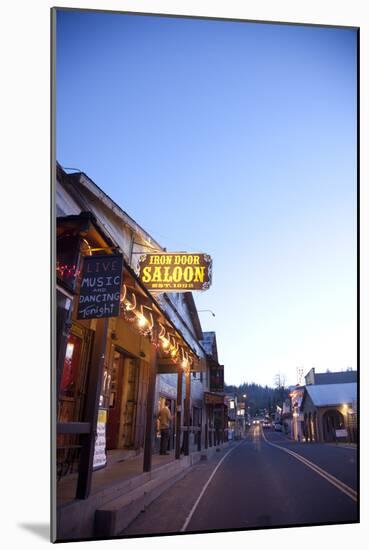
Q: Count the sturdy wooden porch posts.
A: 4